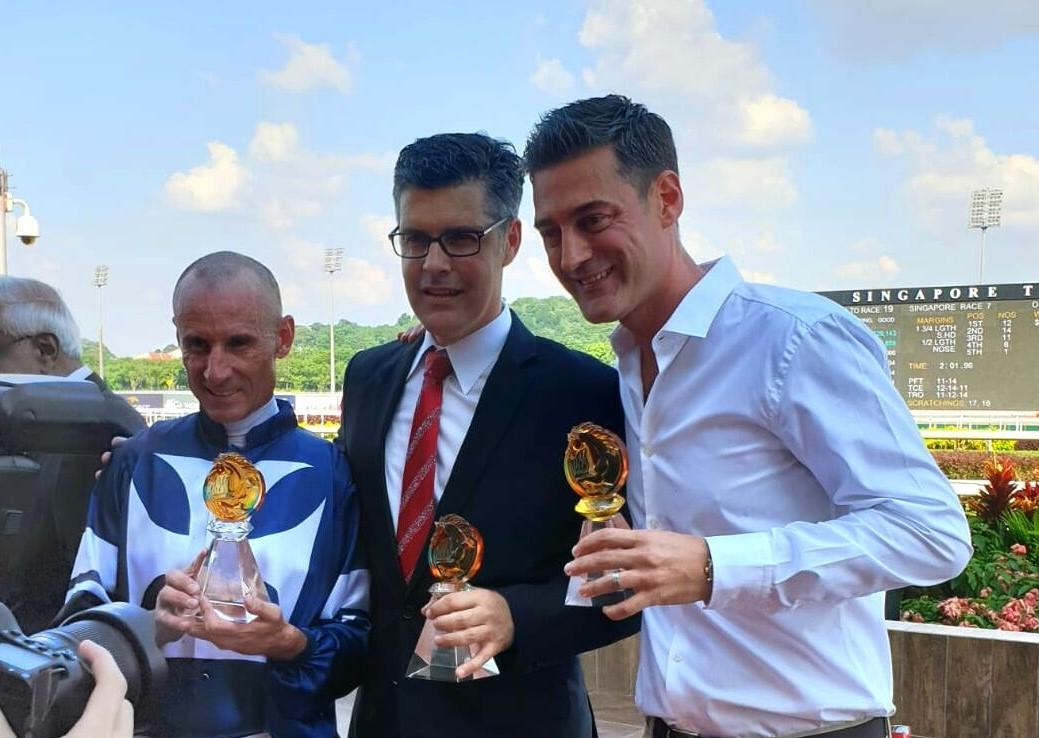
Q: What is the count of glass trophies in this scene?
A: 3